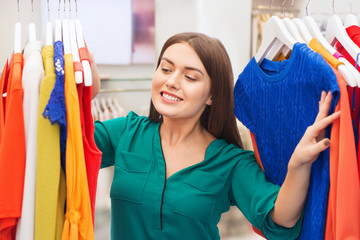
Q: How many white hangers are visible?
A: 13